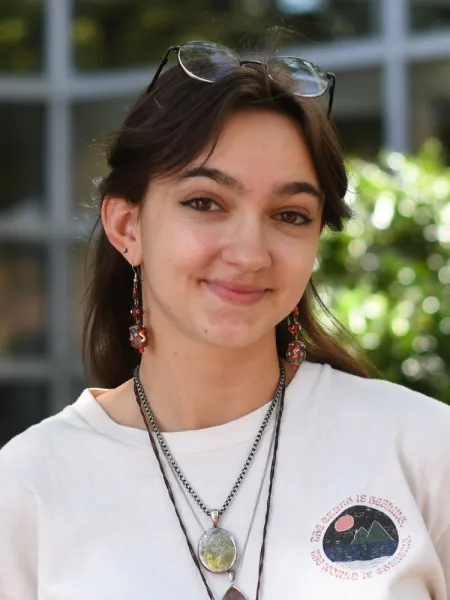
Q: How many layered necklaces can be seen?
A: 3